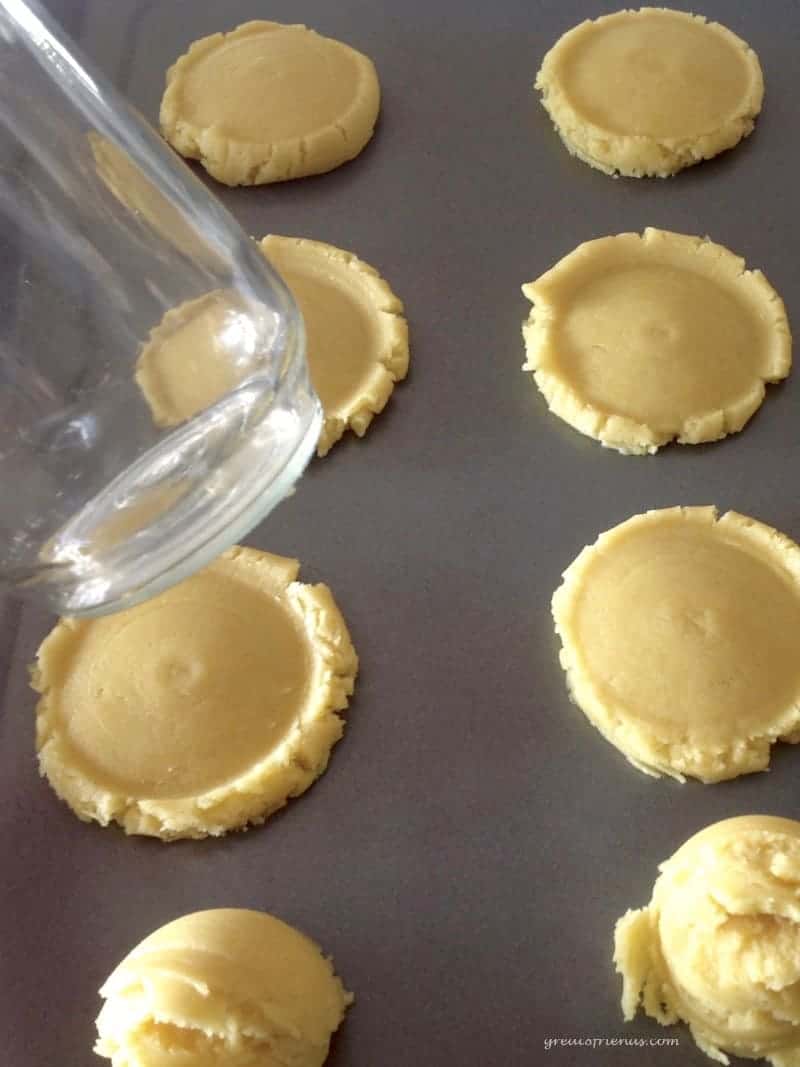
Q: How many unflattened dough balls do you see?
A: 2